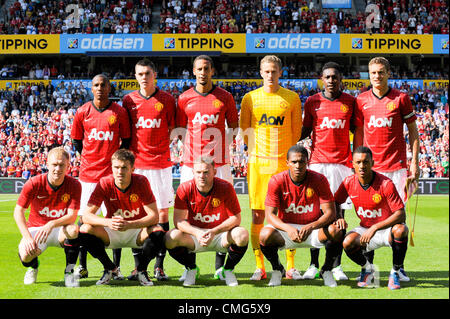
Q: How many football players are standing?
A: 6